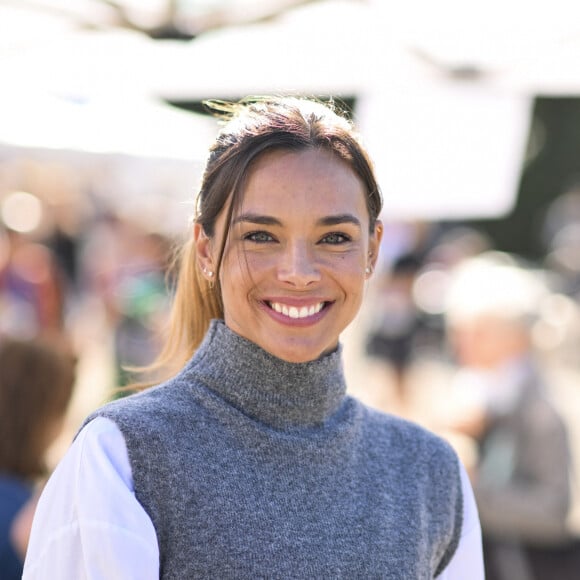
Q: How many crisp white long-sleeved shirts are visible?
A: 1